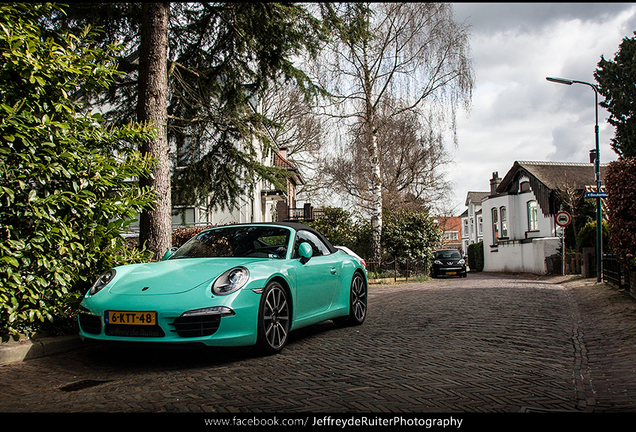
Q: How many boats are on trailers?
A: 0